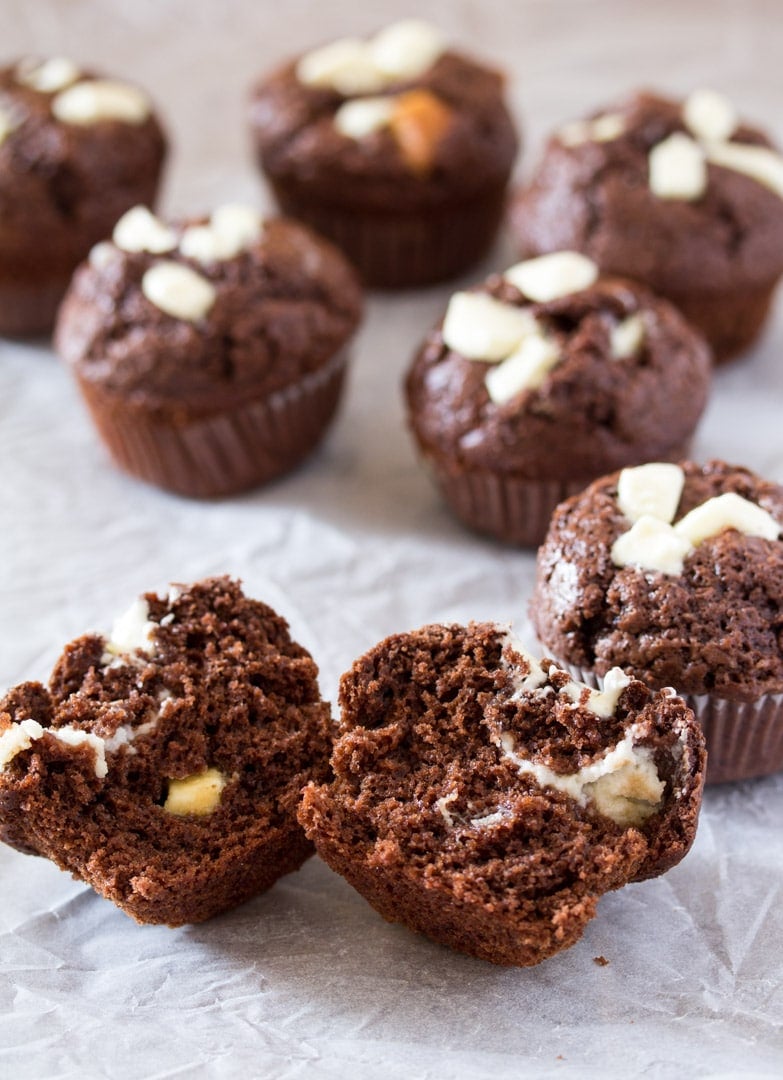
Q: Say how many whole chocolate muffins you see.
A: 6